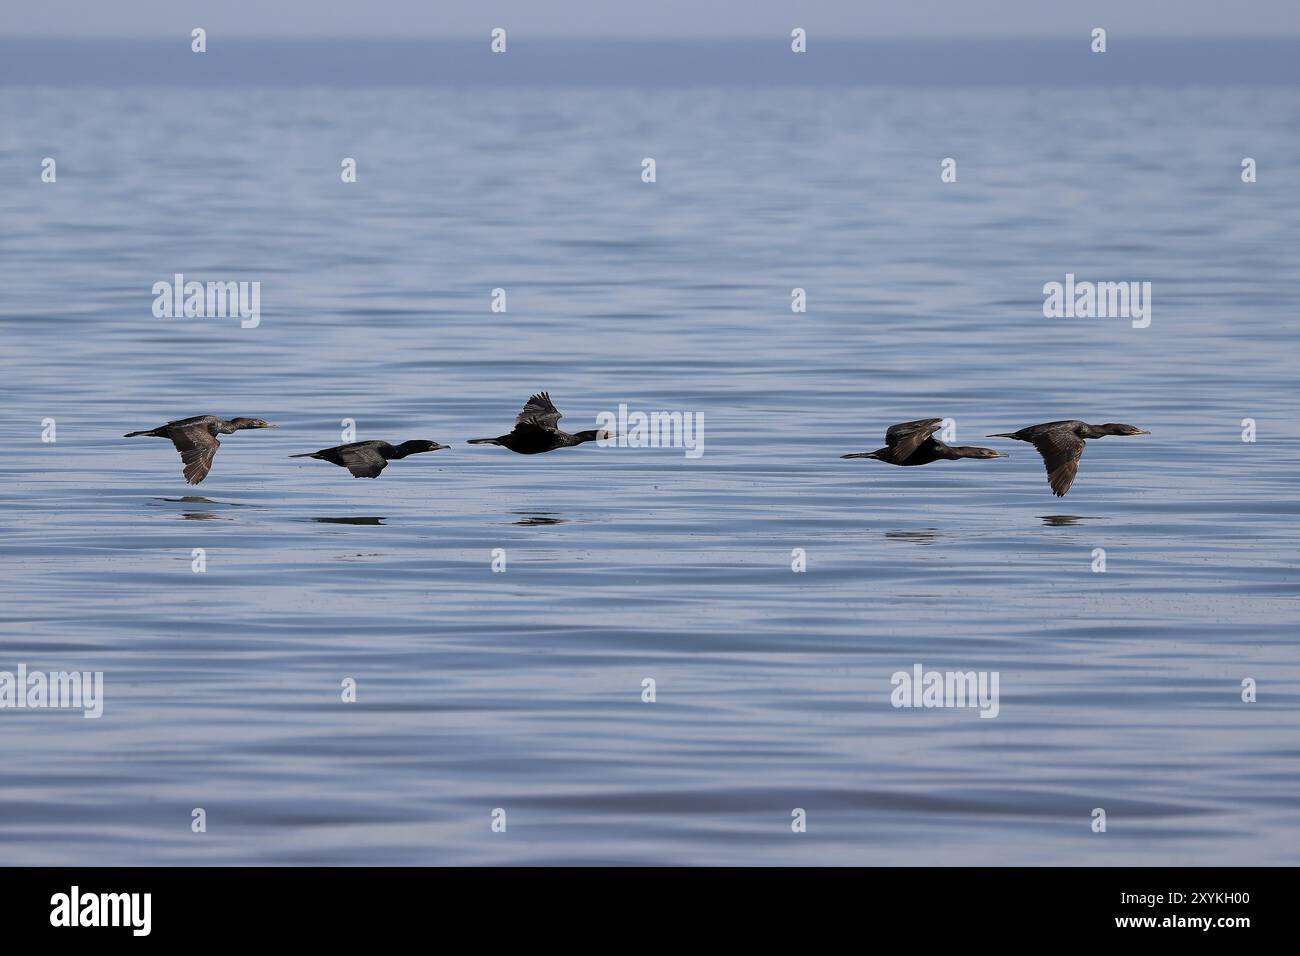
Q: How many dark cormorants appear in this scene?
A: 5